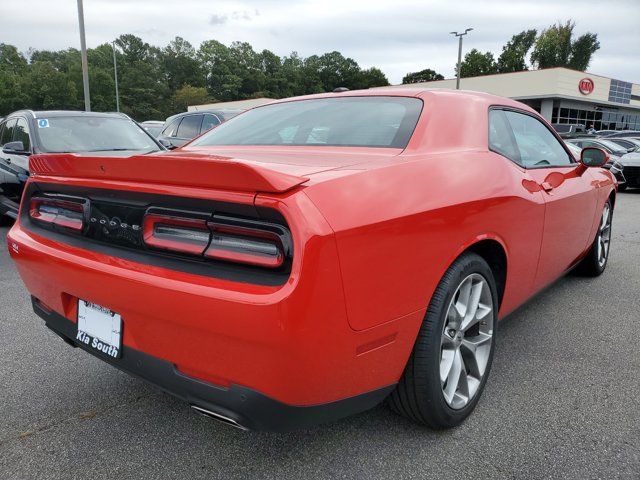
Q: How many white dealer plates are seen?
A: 1